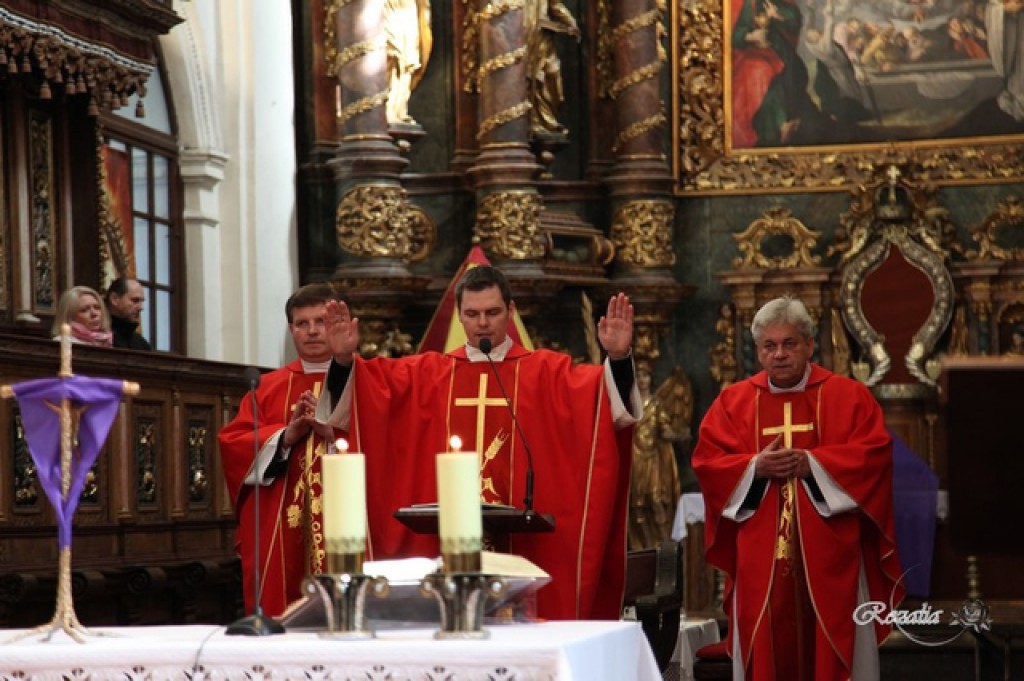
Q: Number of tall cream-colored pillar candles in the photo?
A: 2